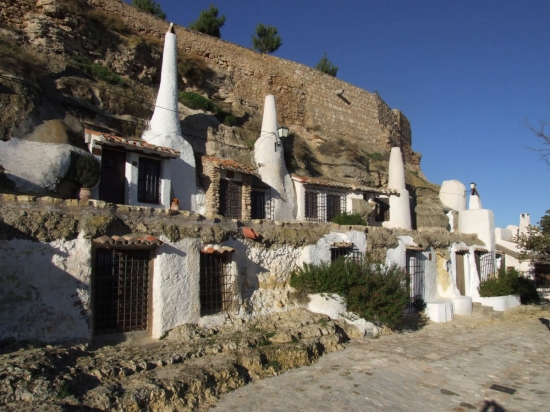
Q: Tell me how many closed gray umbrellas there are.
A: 0